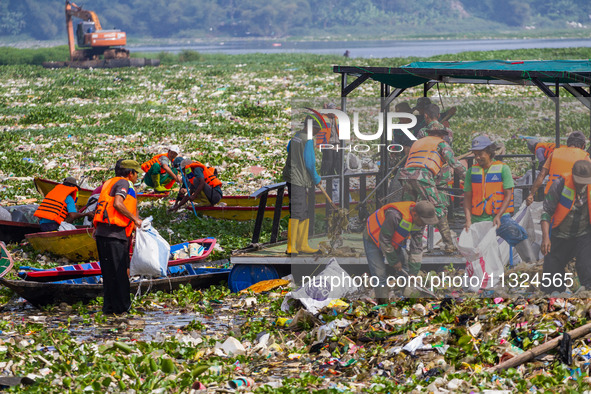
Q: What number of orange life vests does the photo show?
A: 11